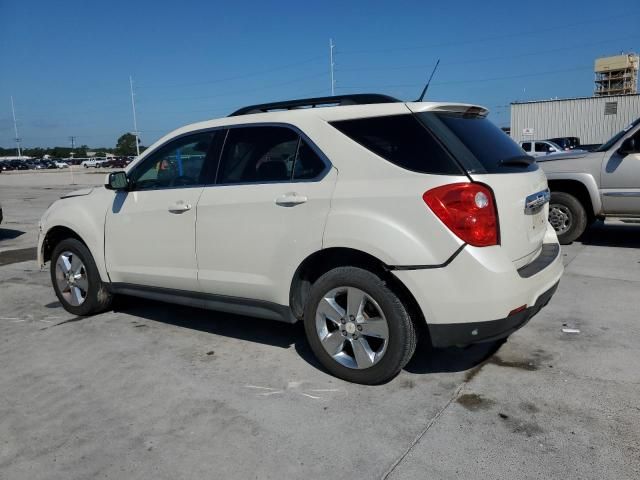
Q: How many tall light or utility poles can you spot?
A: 3